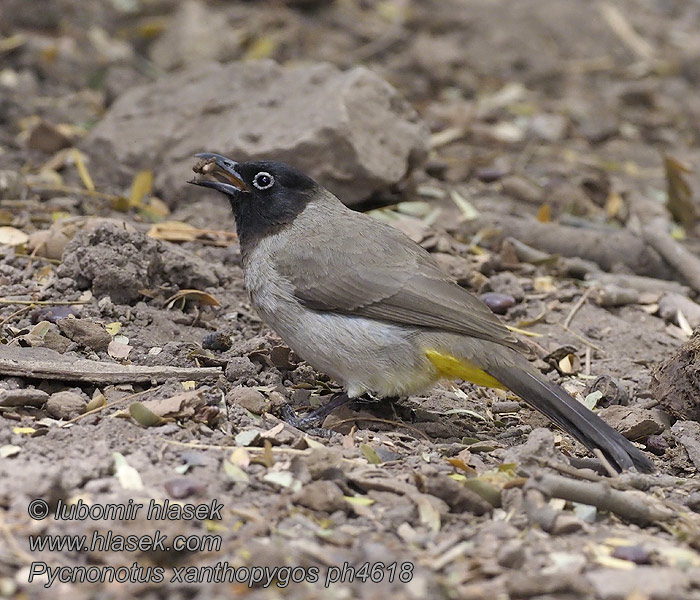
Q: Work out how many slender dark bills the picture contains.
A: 1